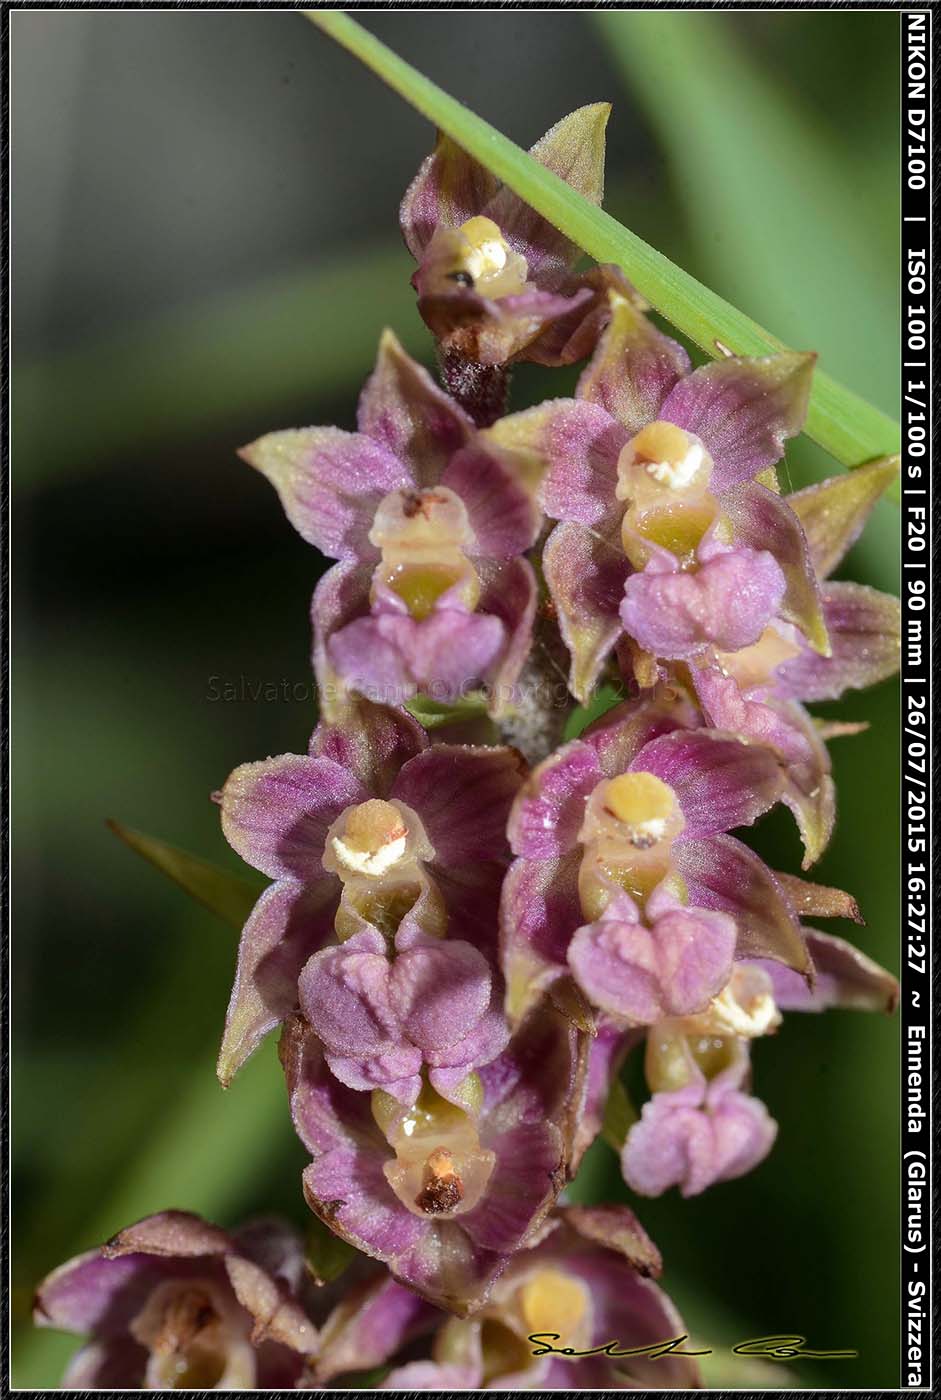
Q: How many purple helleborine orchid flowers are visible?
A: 10